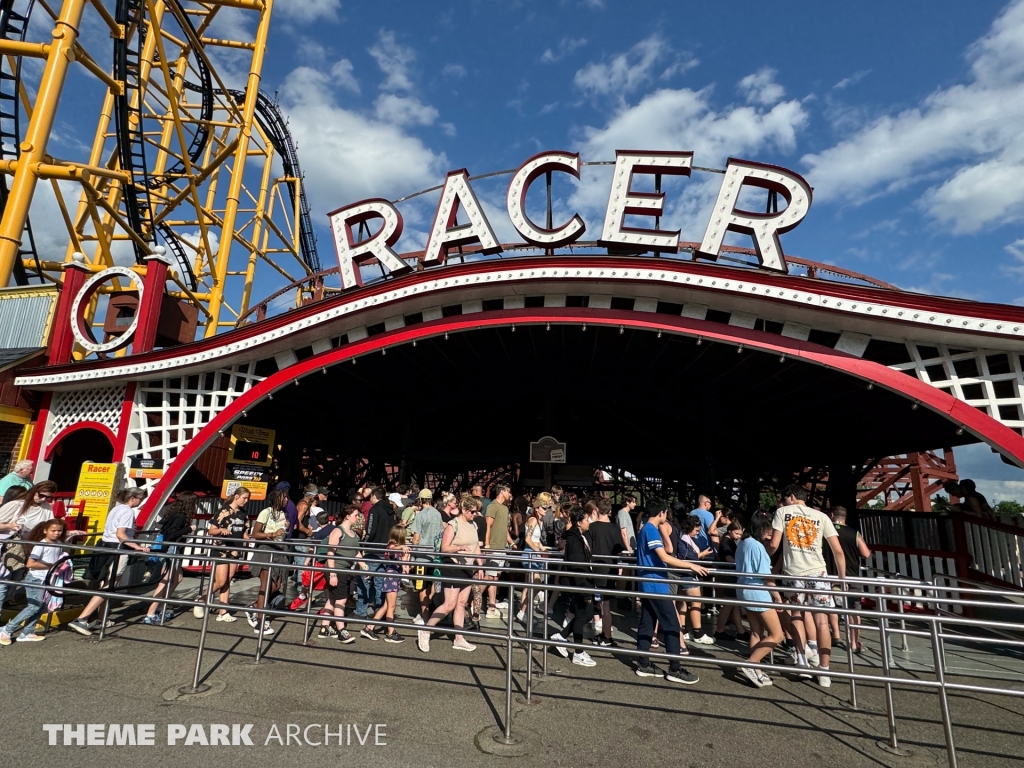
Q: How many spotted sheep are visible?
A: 0